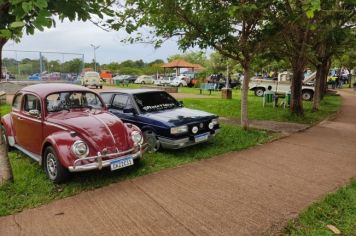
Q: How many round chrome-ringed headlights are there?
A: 2